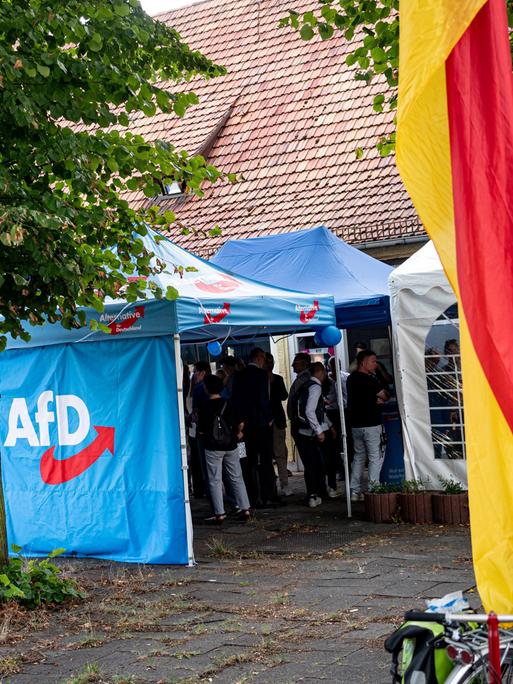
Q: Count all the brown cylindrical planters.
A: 3